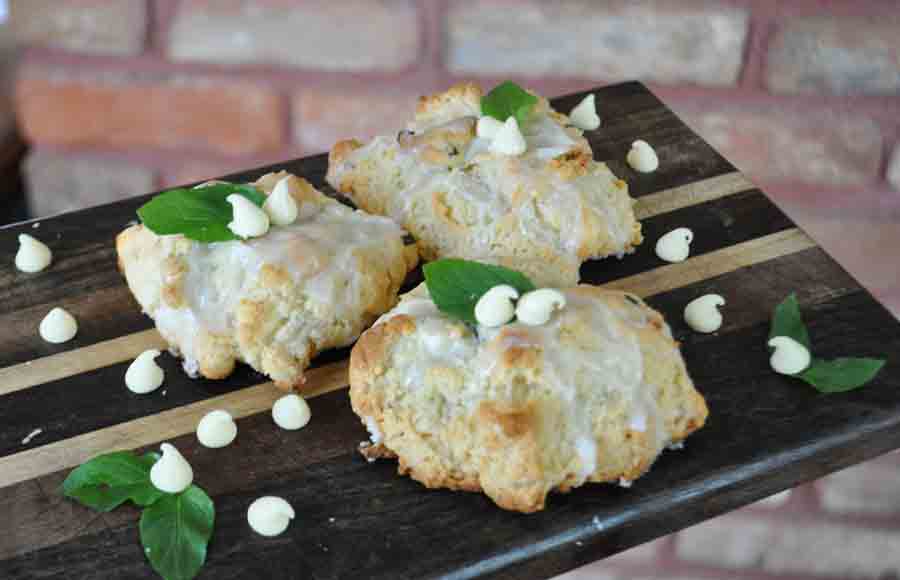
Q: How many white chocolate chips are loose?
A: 12